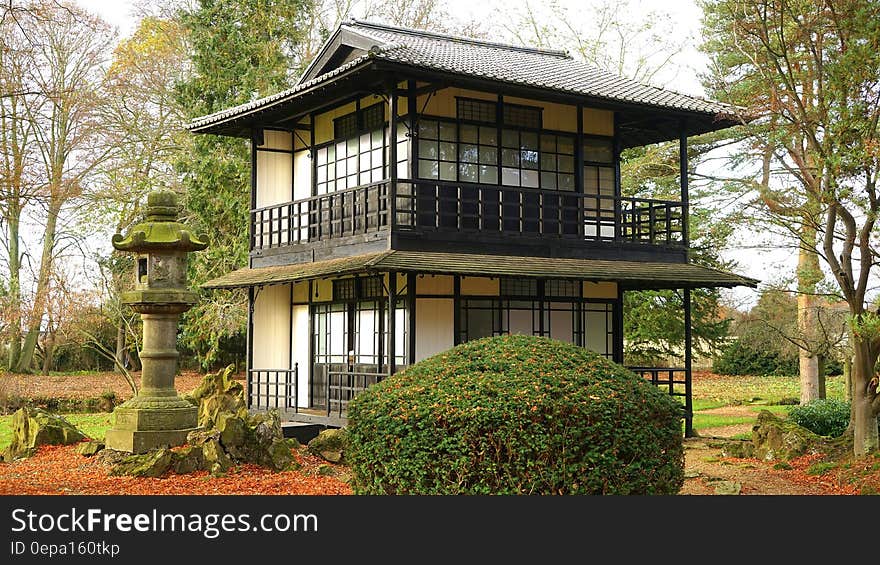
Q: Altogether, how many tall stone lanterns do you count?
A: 1